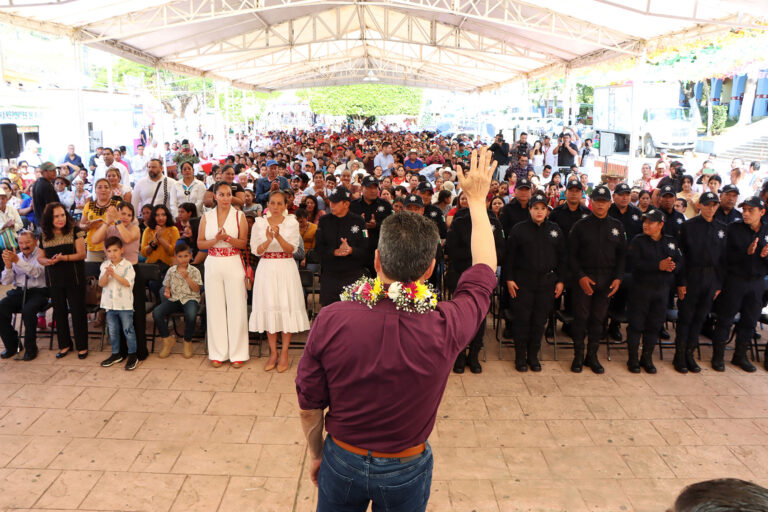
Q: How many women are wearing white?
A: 2